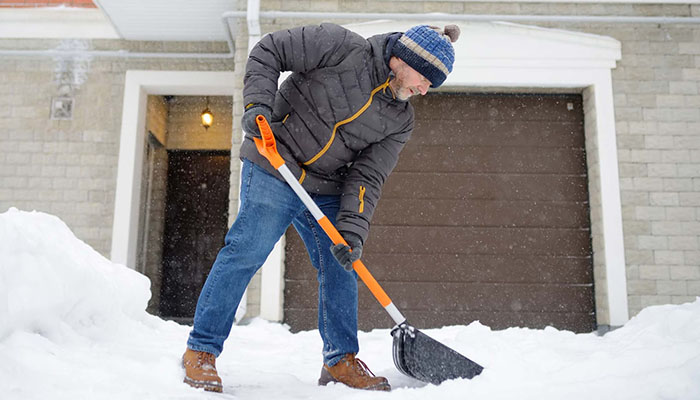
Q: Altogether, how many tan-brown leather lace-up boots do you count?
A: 2